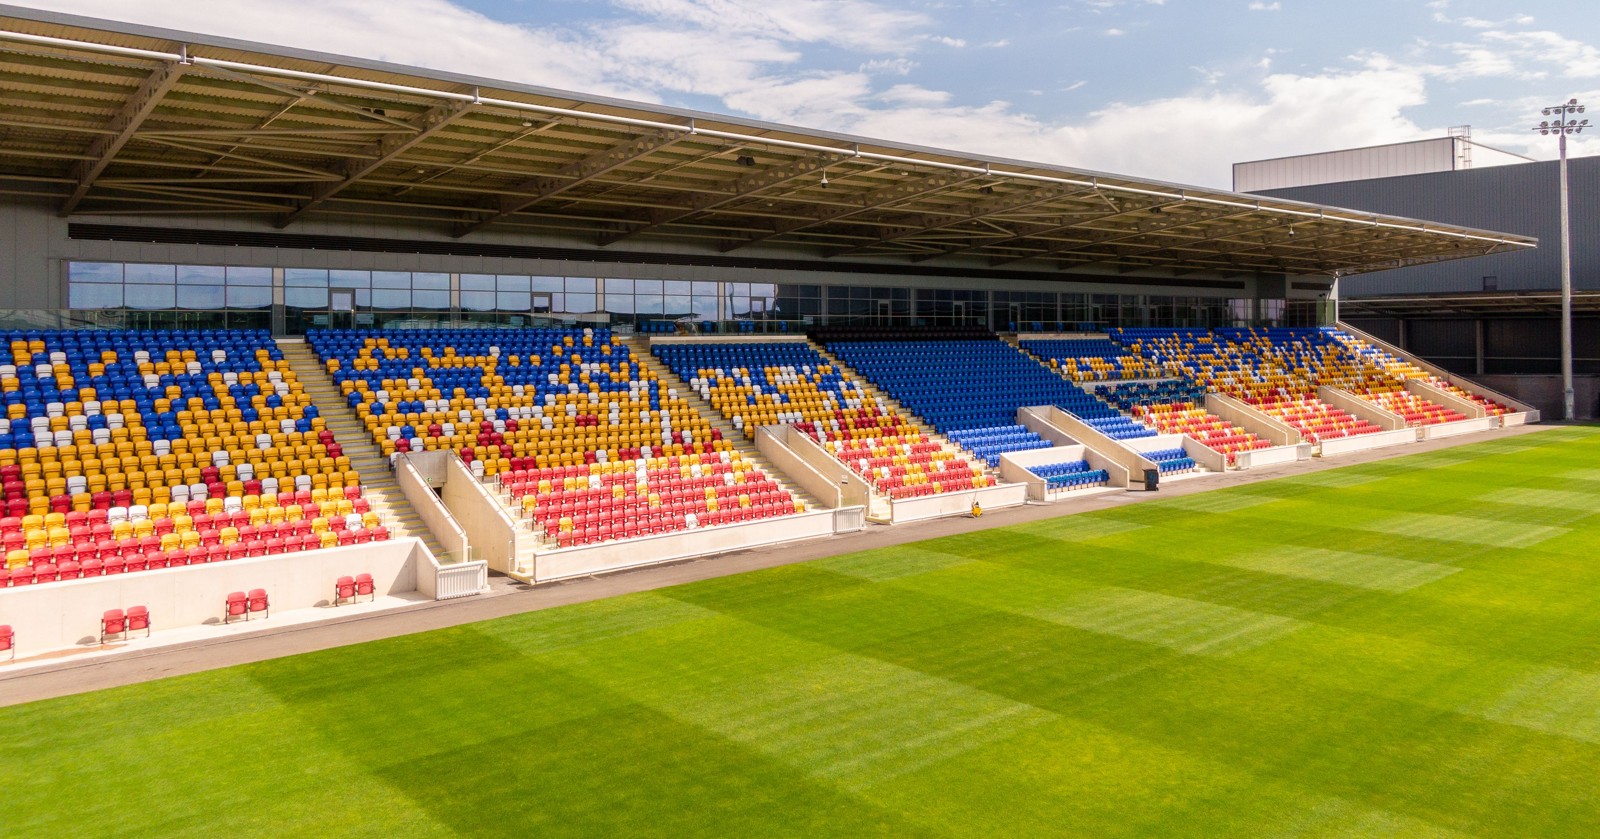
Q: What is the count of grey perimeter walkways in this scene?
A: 1